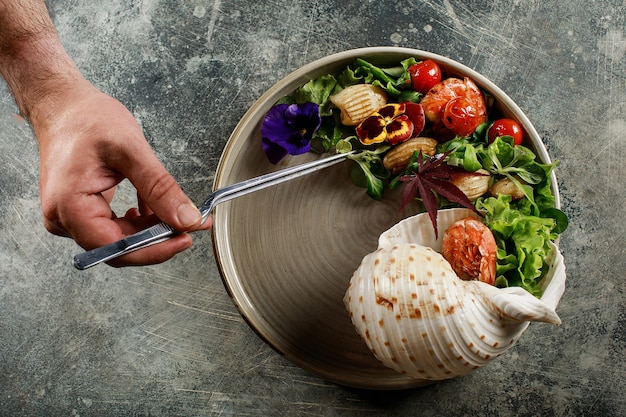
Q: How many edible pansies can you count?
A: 2